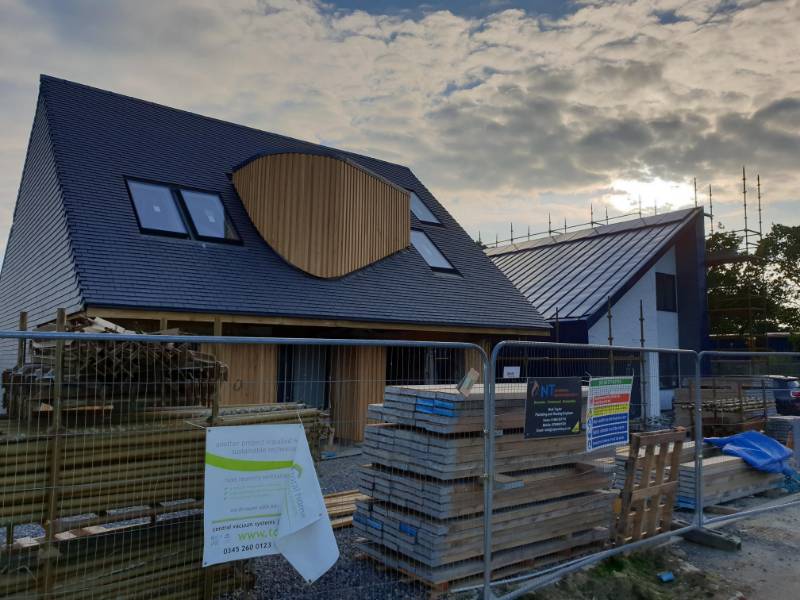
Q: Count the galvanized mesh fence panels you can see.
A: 3